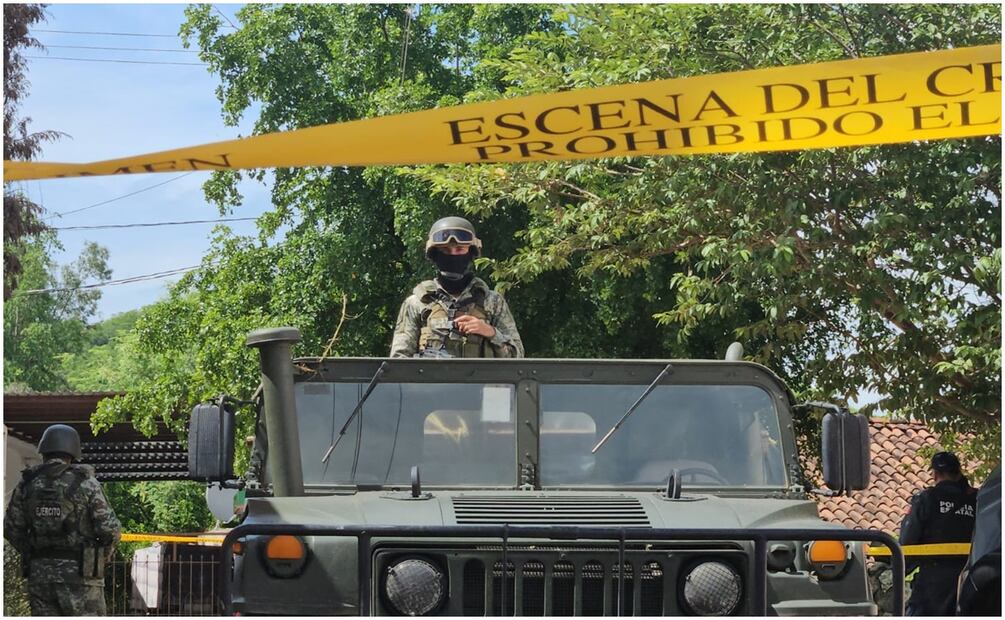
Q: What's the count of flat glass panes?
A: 2